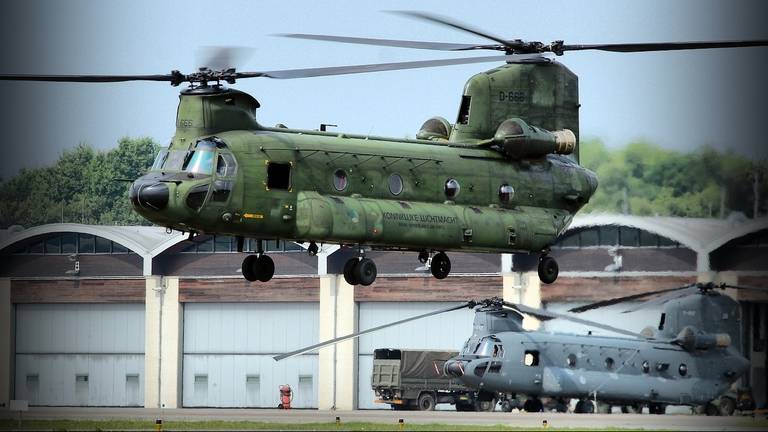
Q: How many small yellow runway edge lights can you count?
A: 4